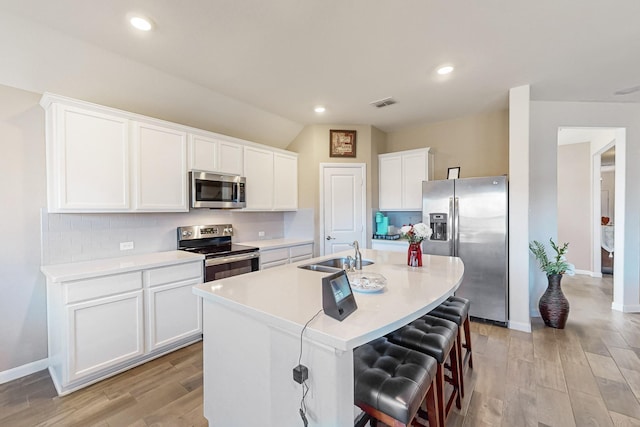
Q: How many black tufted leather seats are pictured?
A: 3